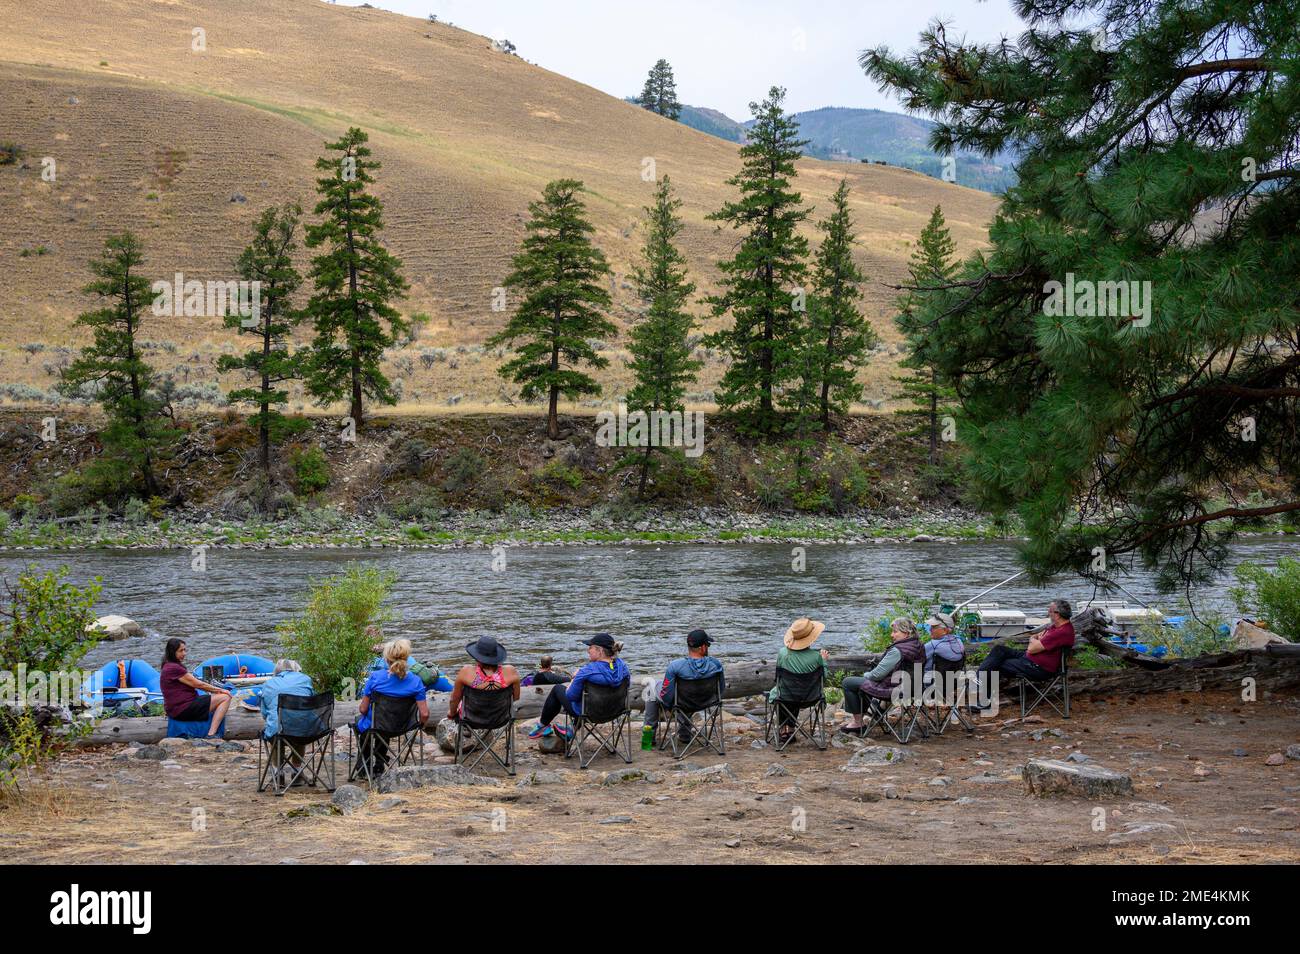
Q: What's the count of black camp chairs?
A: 9